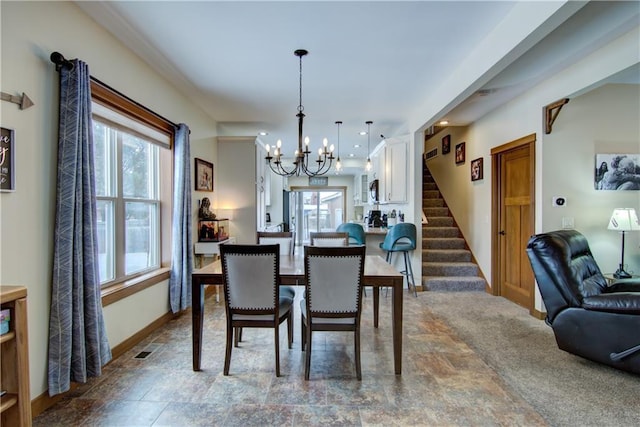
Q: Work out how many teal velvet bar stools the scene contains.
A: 2